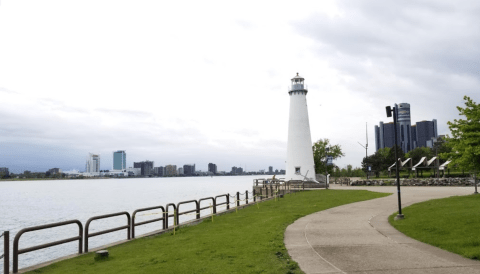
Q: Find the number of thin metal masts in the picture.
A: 1